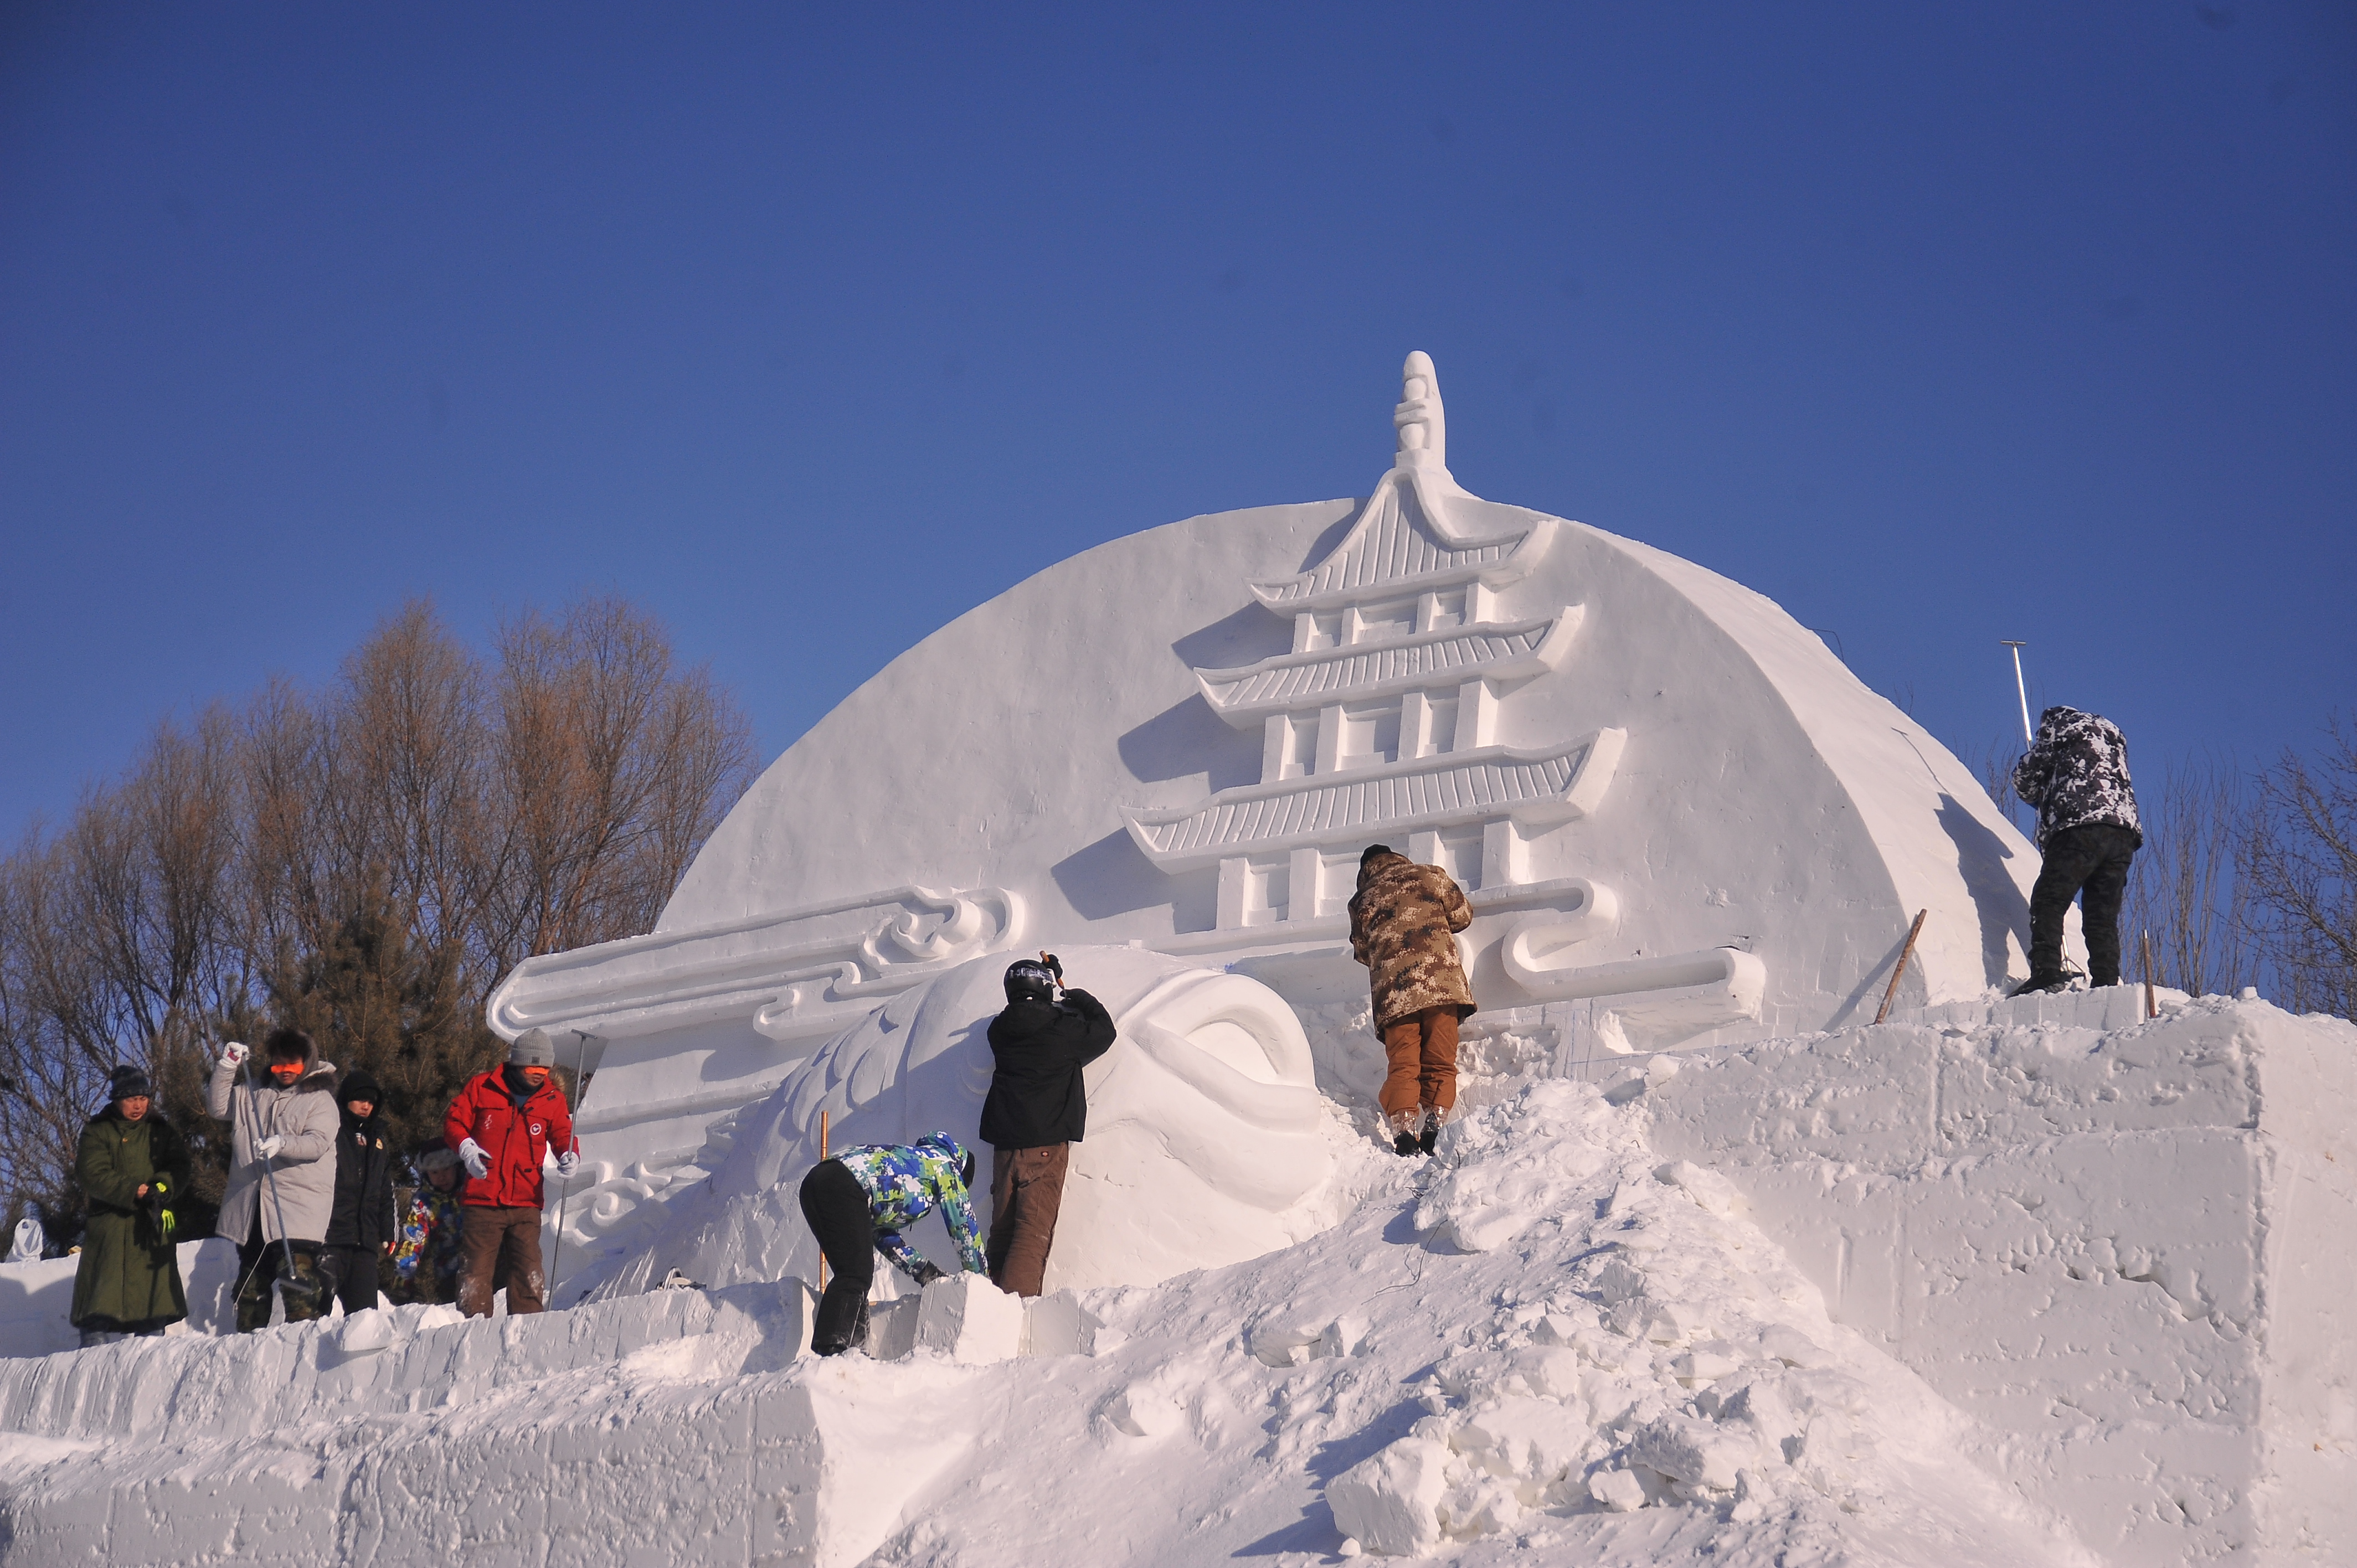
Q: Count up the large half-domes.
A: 1